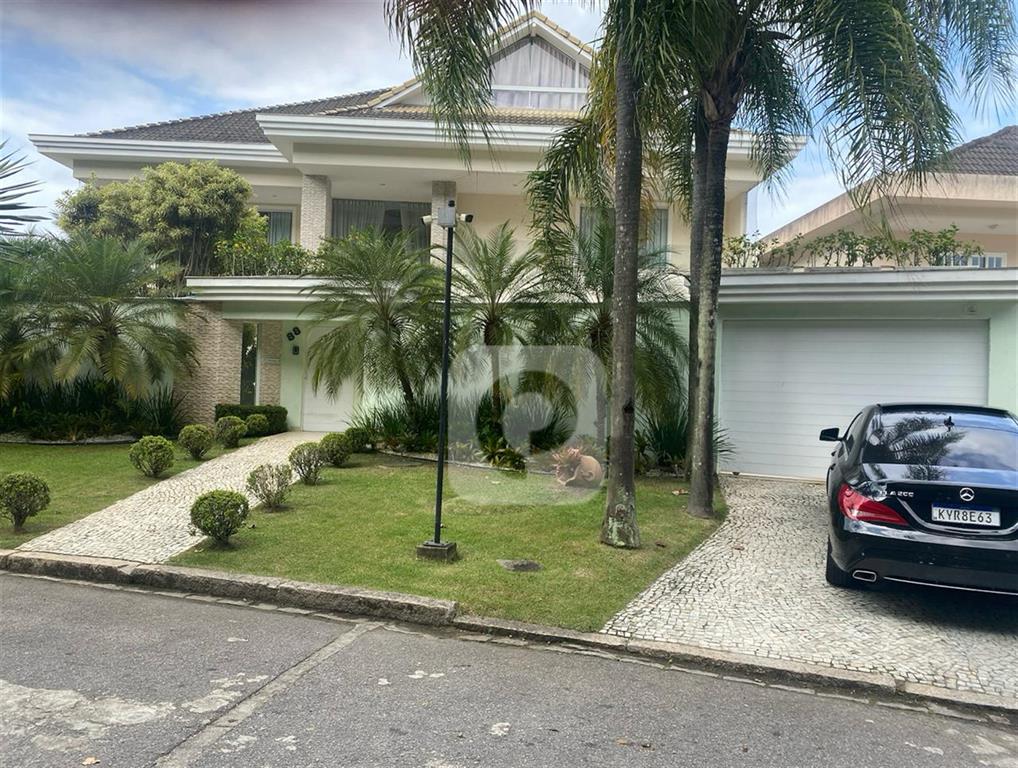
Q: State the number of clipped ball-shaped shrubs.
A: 10